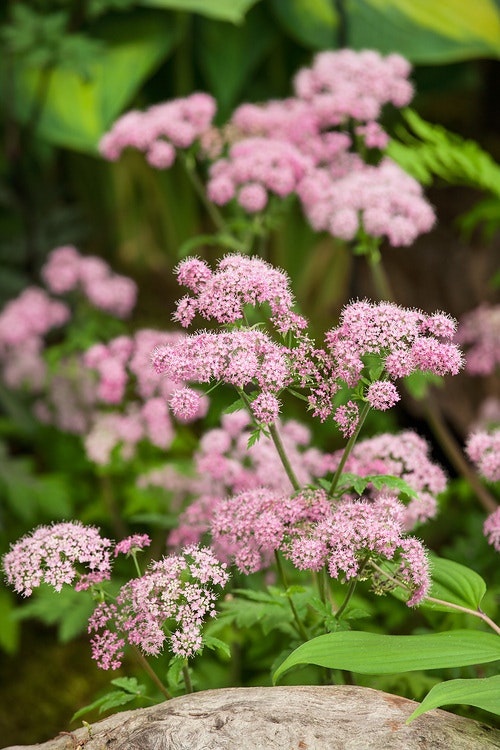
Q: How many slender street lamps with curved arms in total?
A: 0